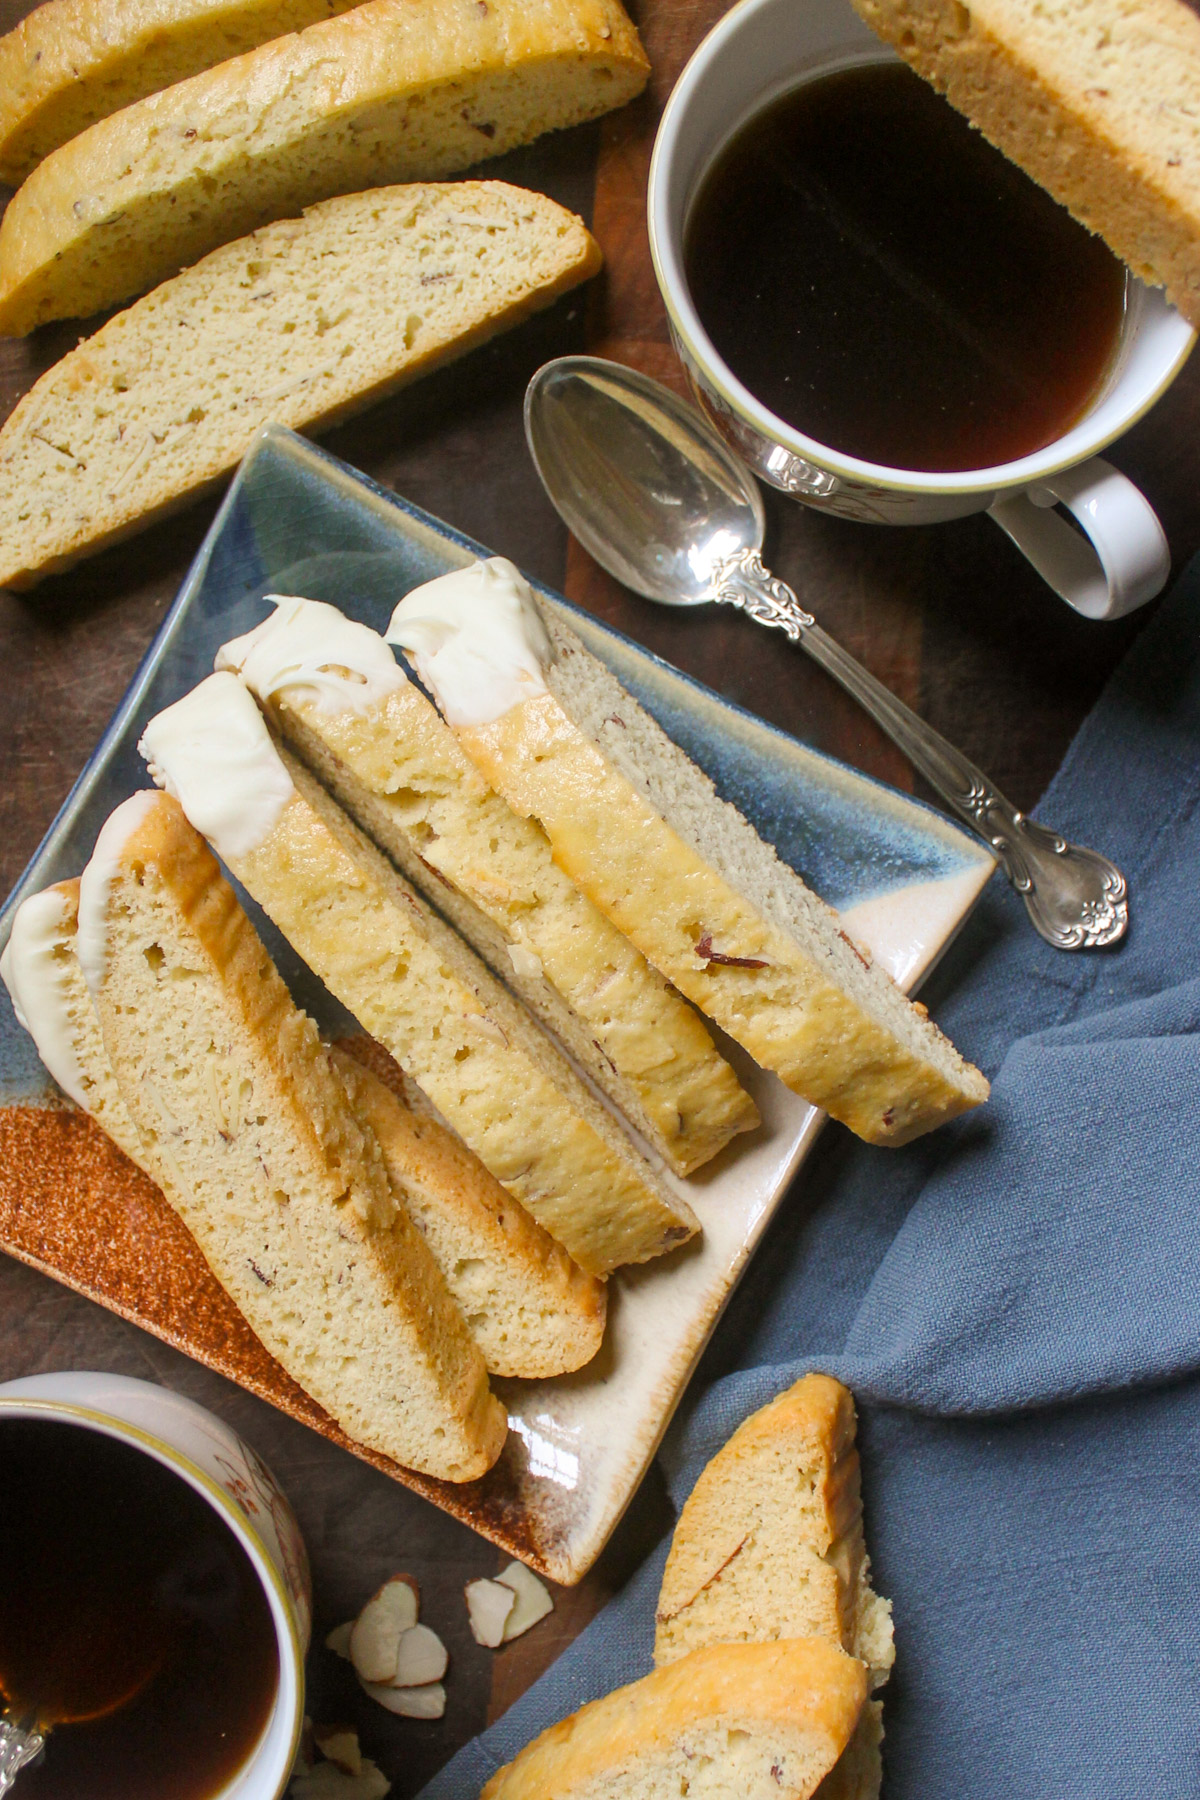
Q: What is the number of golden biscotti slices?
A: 11